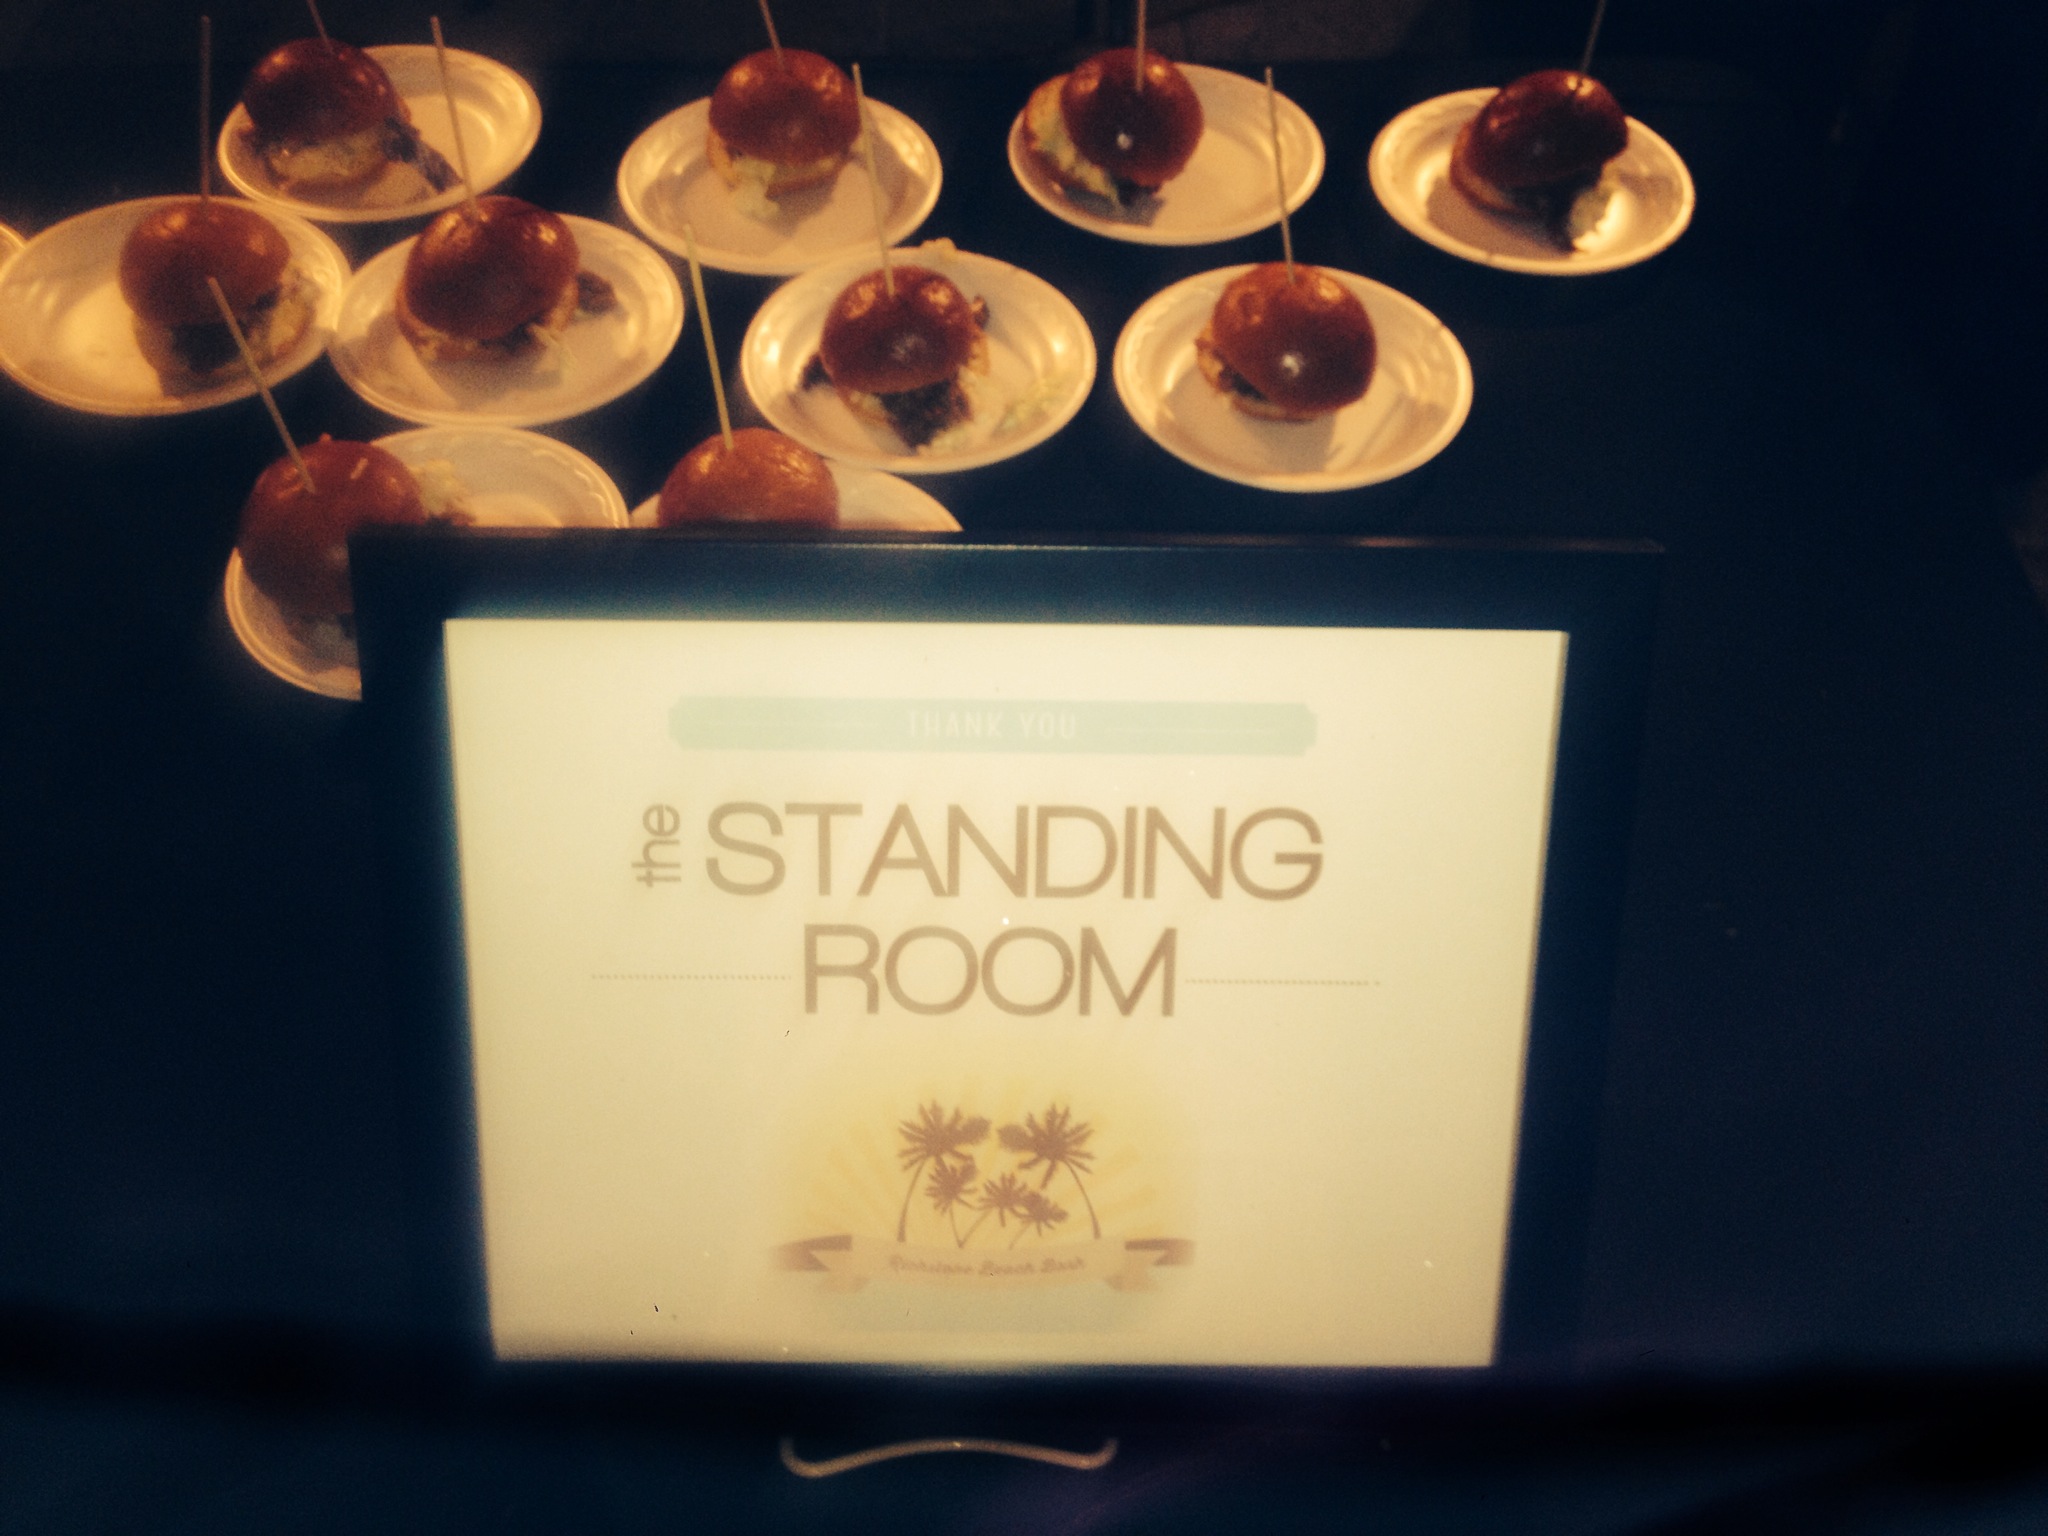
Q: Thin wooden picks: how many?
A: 10